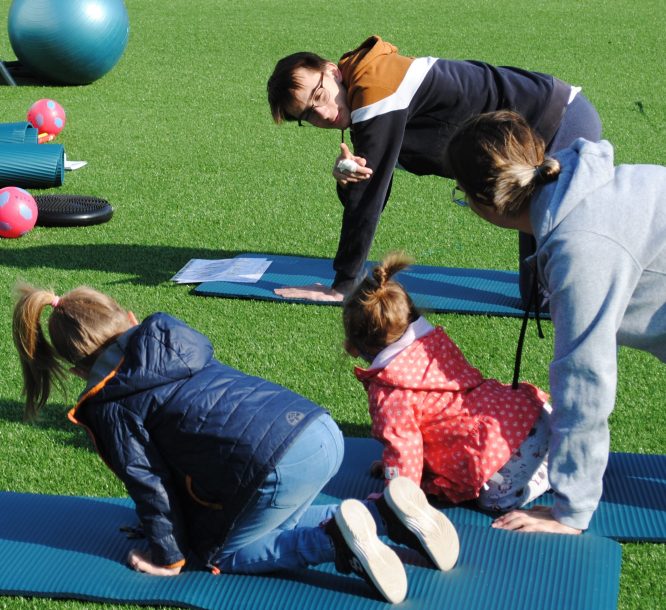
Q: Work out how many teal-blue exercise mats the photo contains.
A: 5